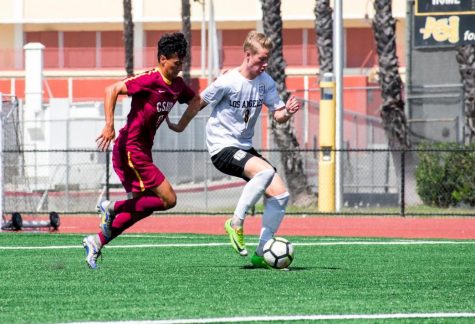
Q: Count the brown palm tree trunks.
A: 6